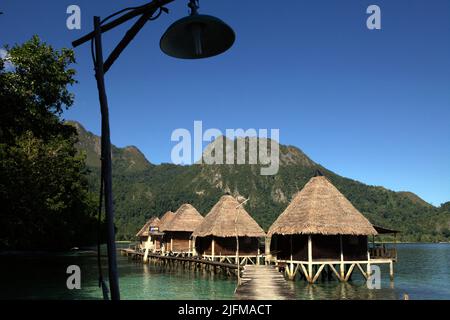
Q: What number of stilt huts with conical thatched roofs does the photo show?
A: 5